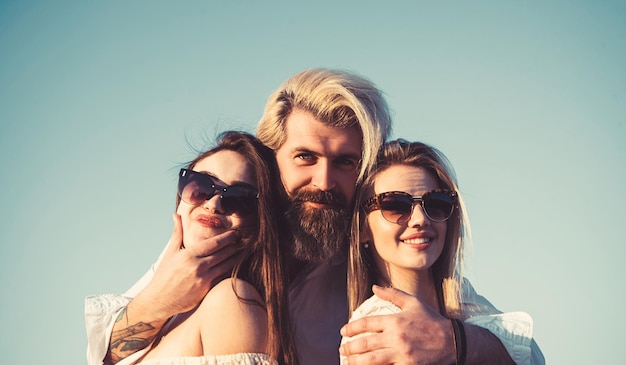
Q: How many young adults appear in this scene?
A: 3